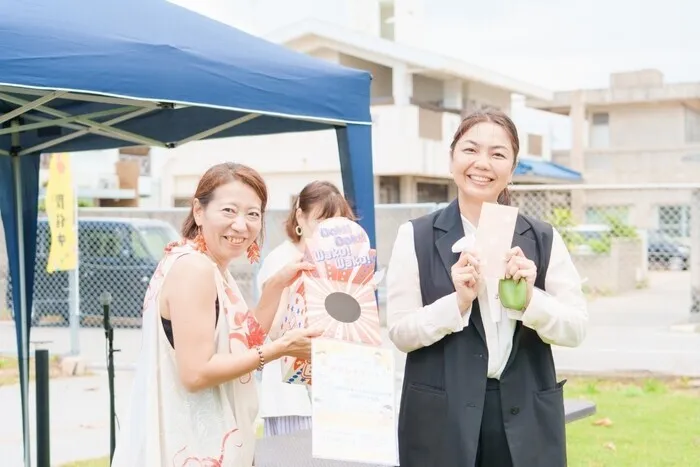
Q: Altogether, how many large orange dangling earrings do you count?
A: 2